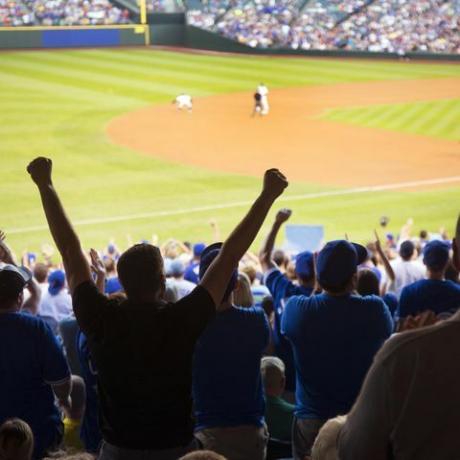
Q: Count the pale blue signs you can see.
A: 1